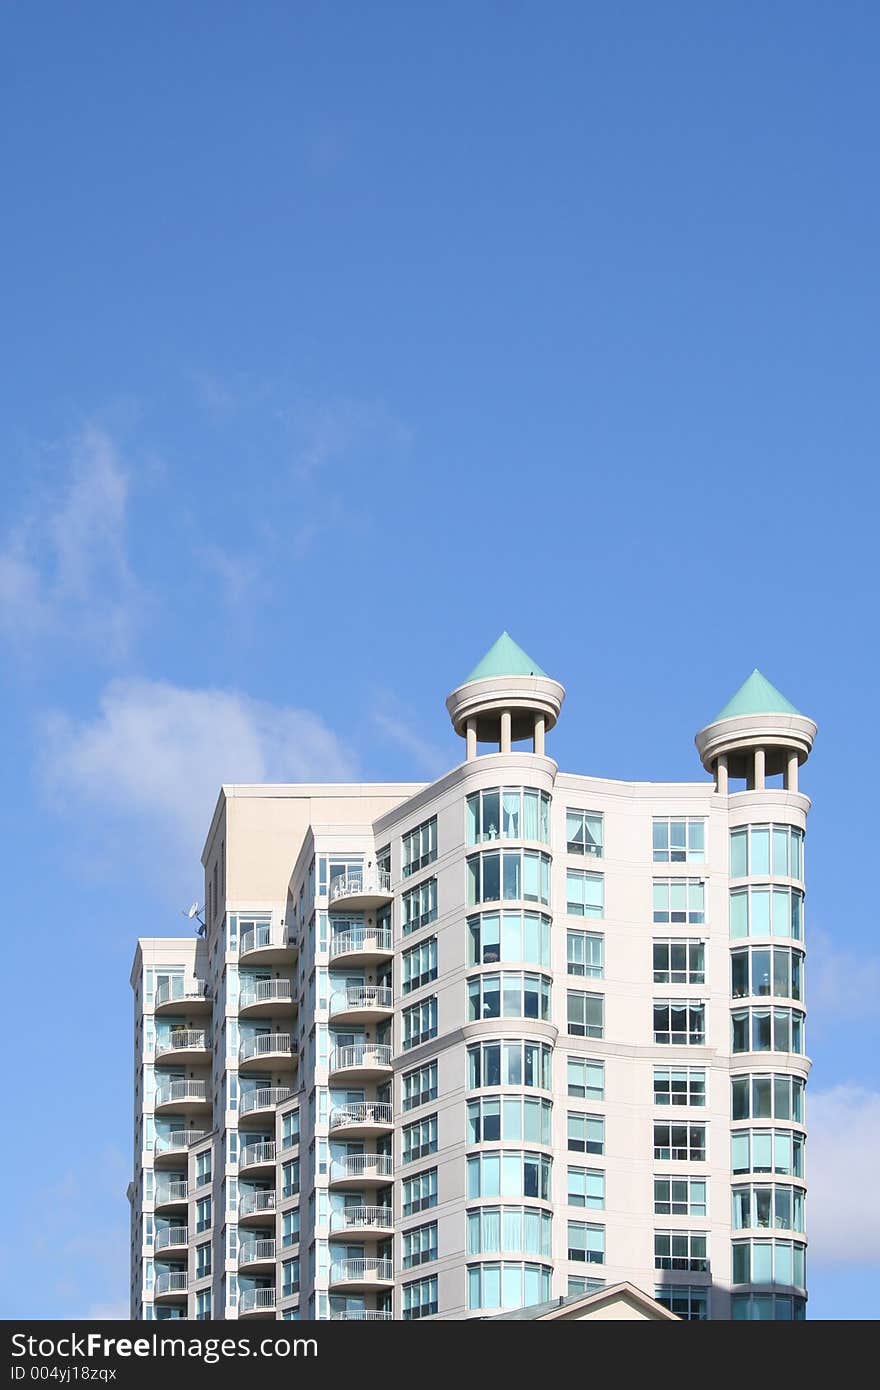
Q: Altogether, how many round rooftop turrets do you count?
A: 2